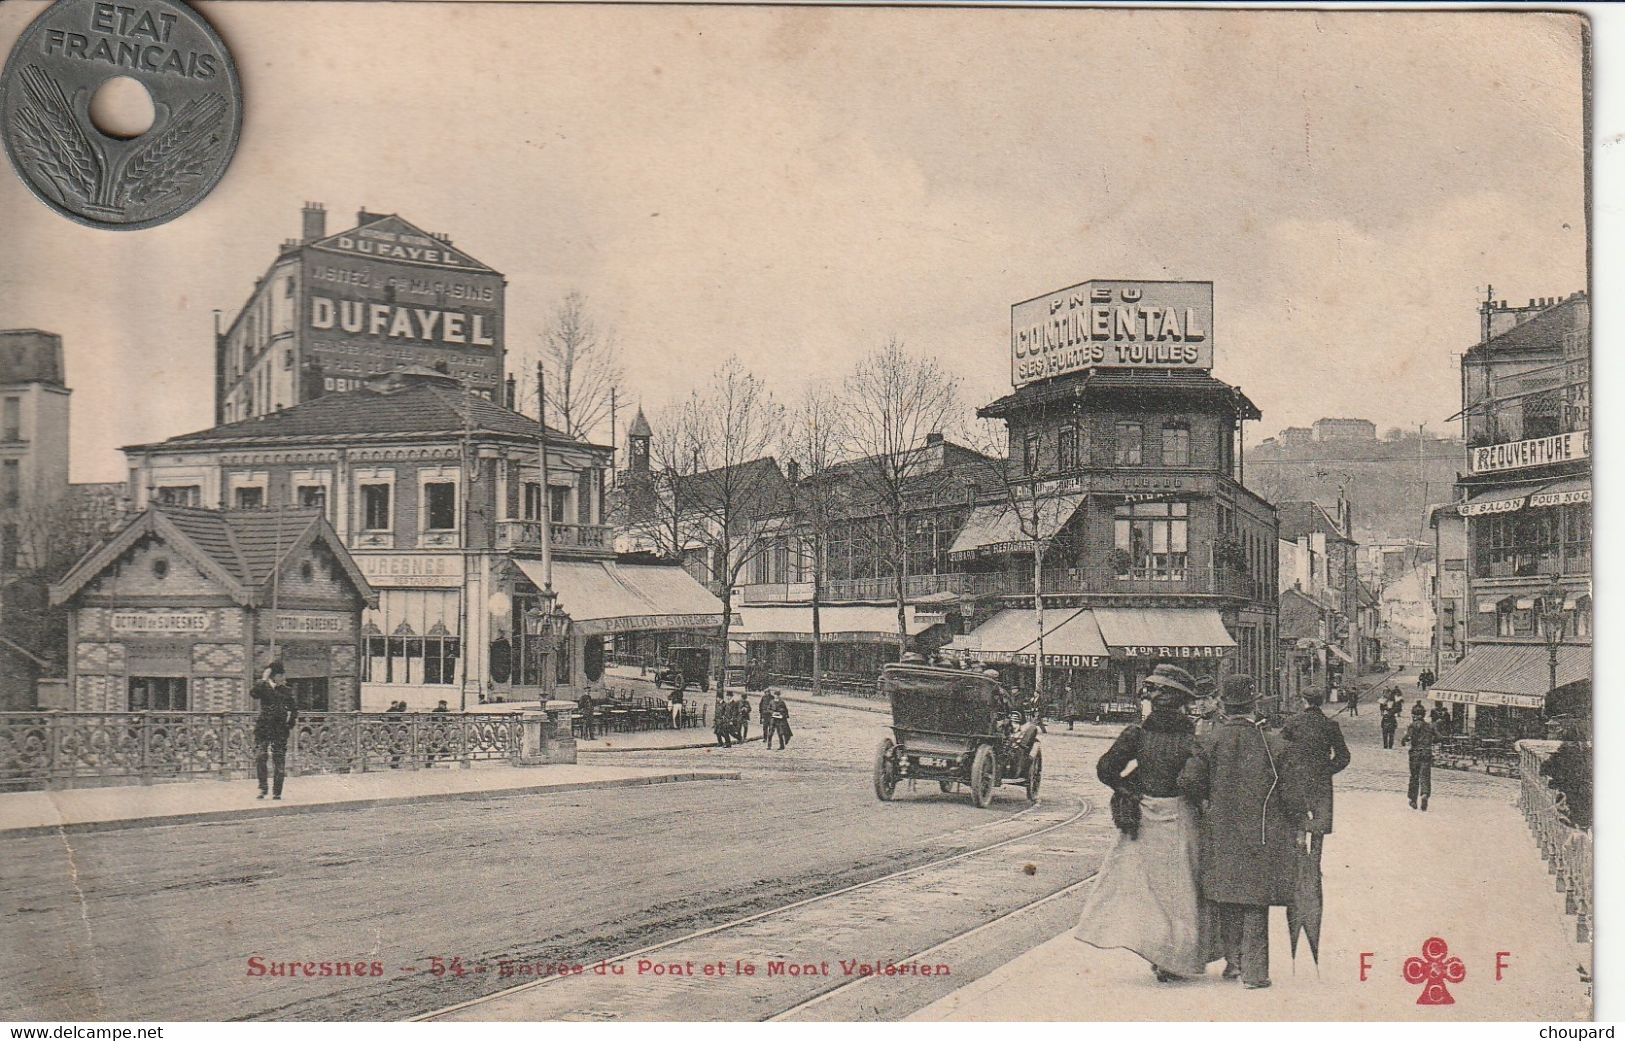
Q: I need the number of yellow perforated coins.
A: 0